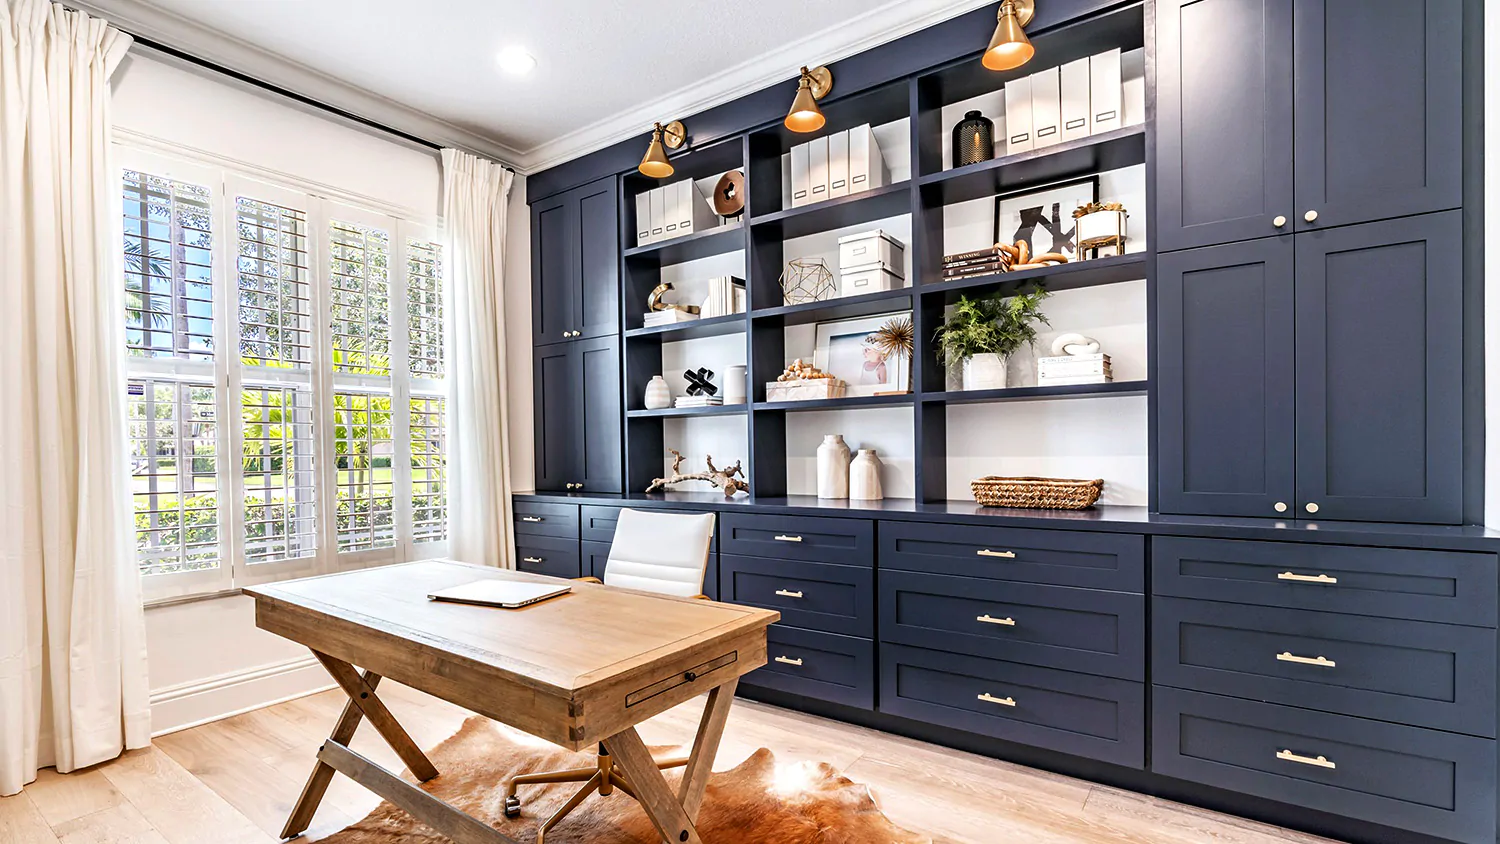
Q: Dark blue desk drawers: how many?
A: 13